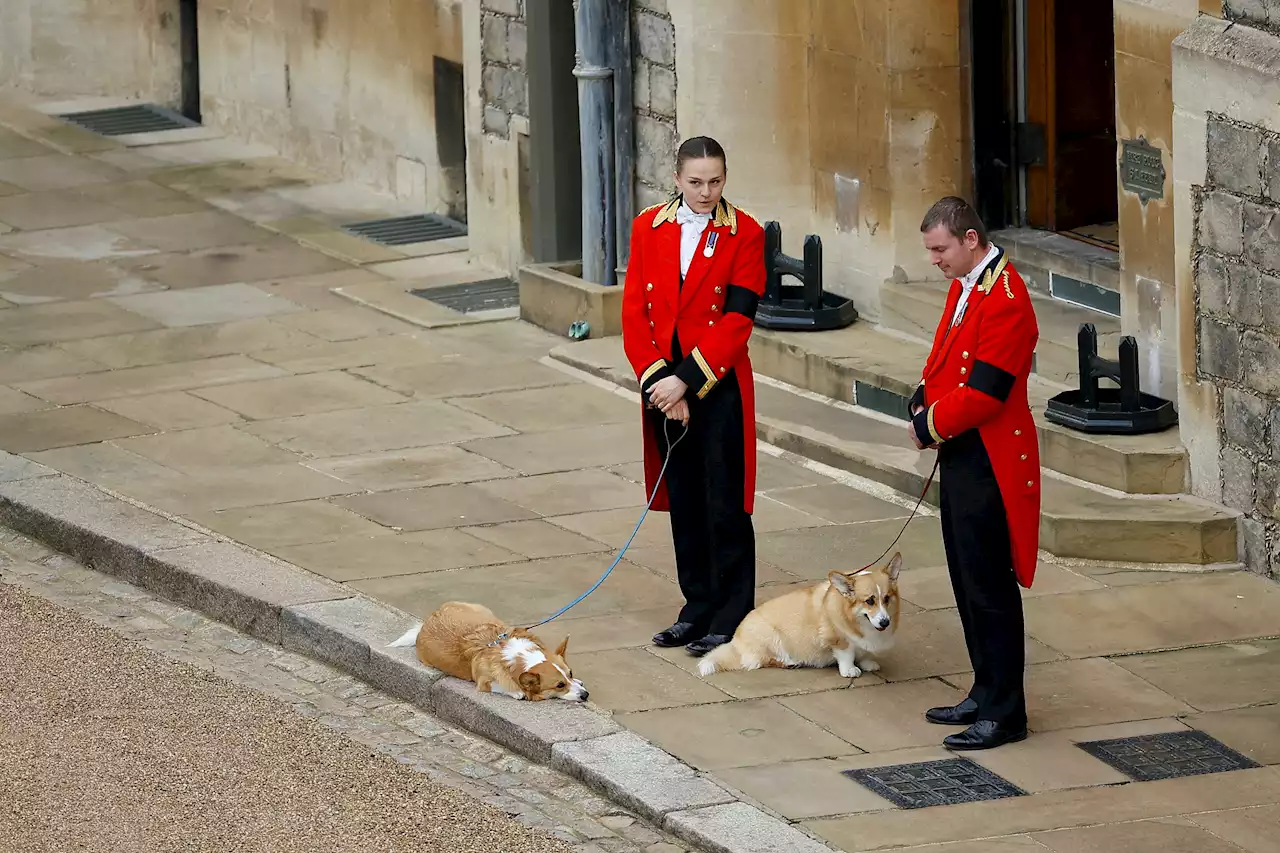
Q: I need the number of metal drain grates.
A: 5